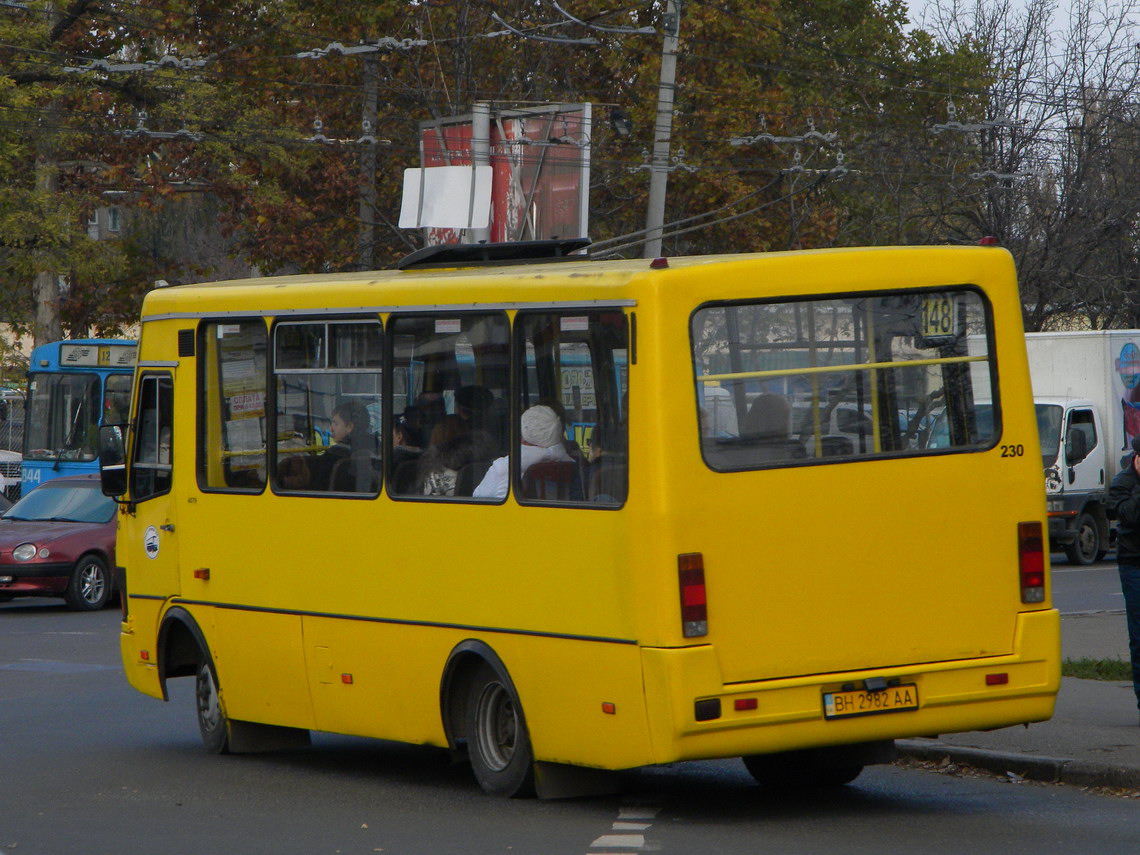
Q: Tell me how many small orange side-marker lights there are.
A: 4